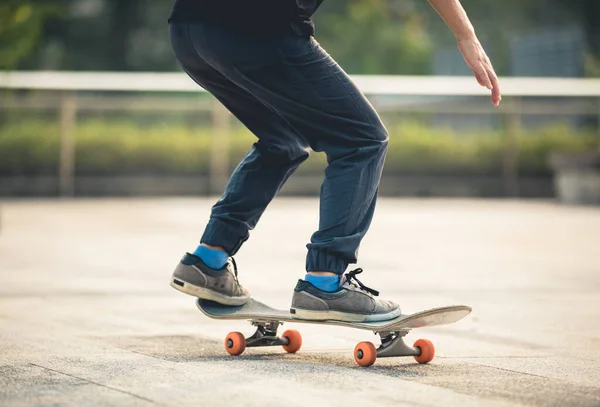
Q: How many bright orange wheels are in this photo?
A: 4